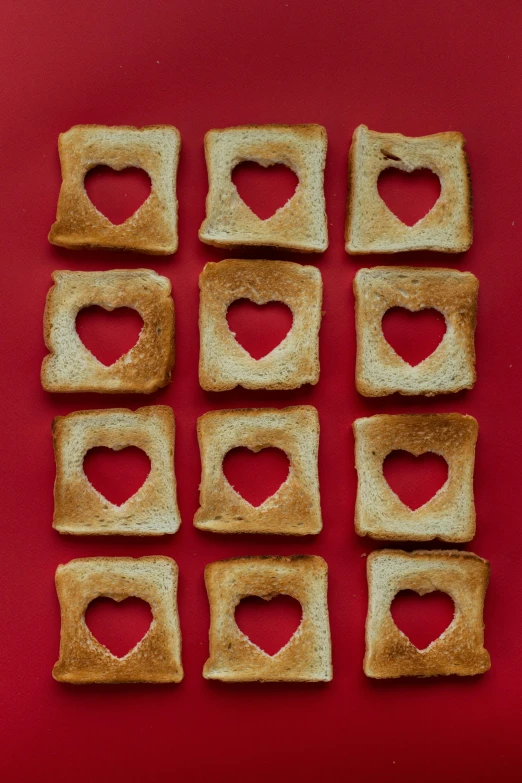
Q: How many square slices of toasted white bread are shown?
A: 12